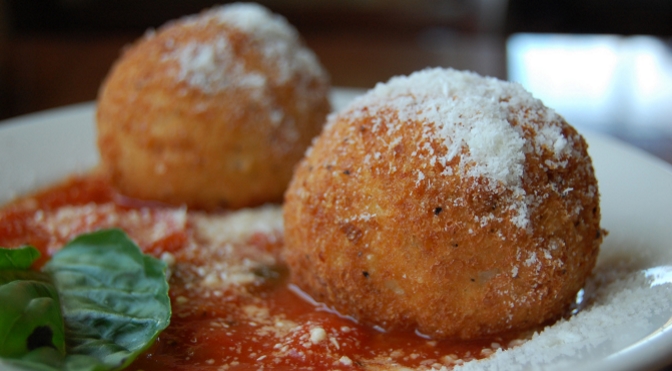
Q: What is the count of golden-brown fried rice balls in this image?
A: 2